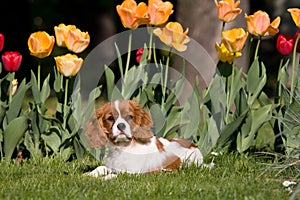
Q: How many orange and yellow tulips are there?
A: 12